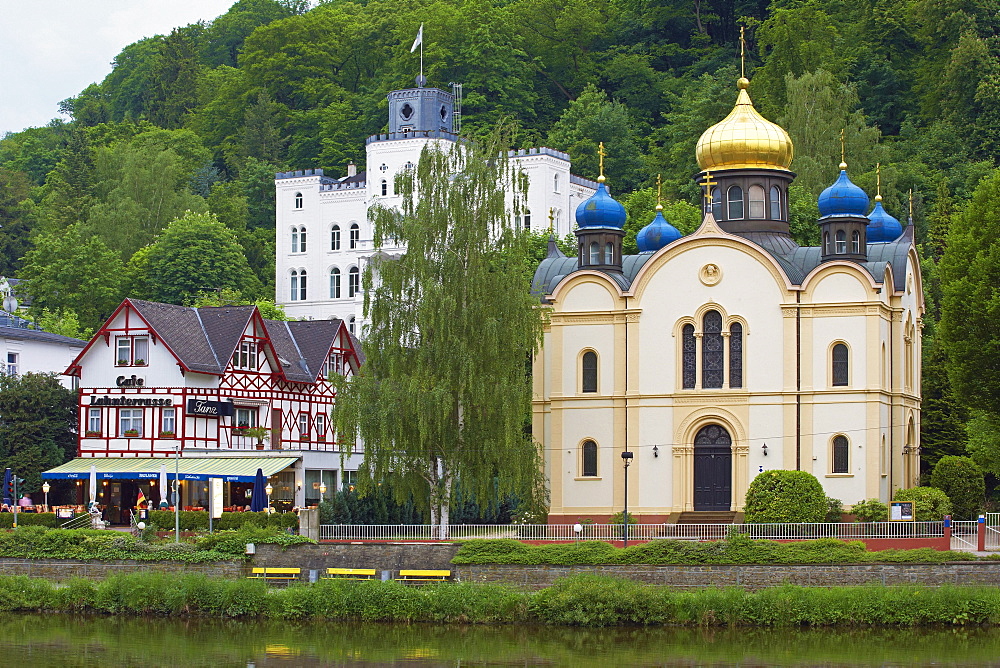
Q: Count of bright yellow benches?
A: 3